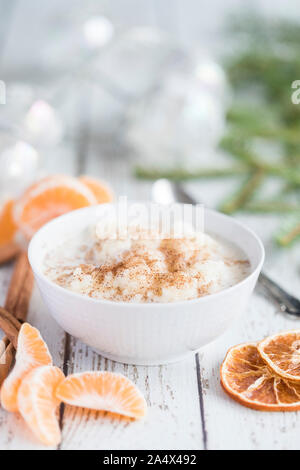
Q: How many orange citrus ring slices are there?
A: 2